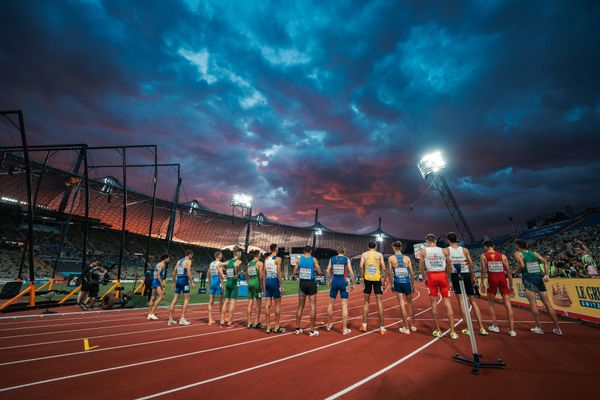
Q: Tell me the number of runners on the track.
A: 14